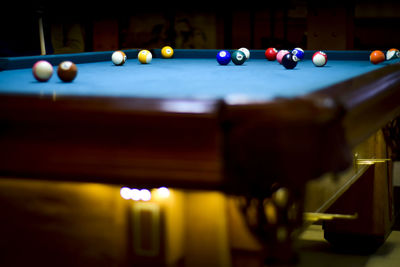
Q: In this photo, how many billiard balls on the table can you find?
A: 15